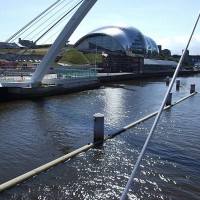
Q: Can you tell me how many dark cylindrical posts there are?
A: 5